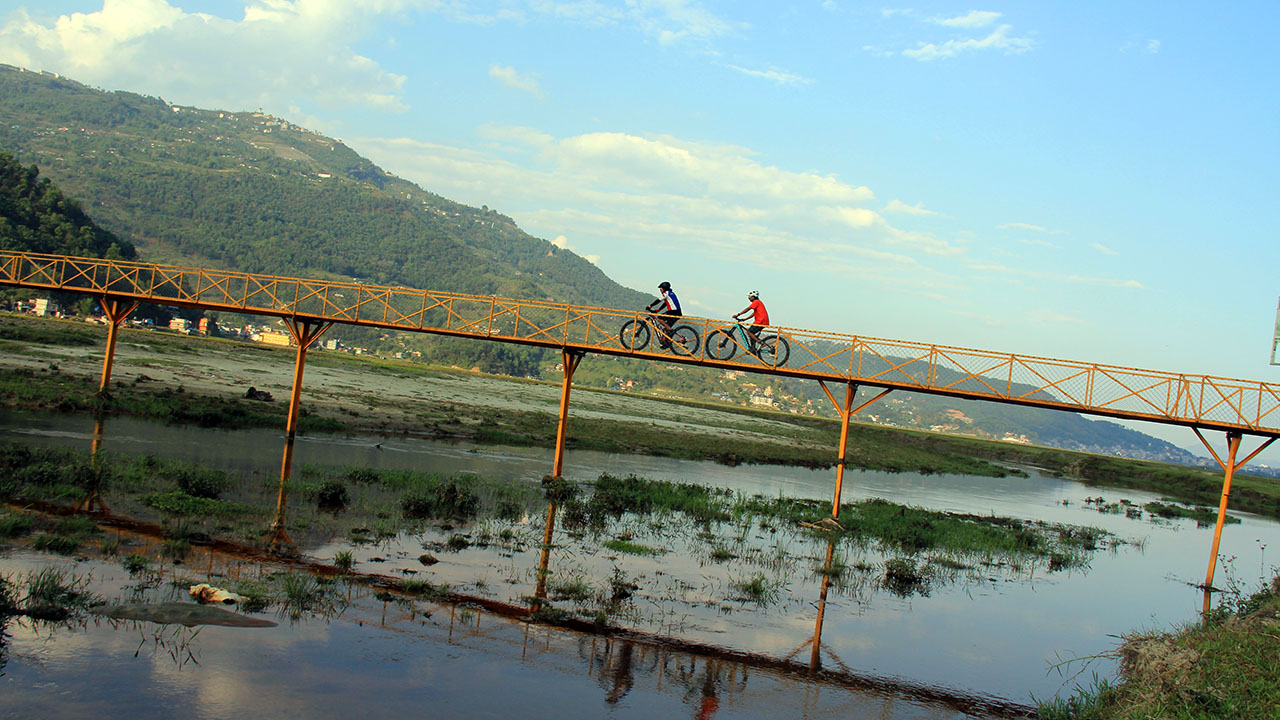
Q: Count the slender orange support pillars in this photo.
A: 5